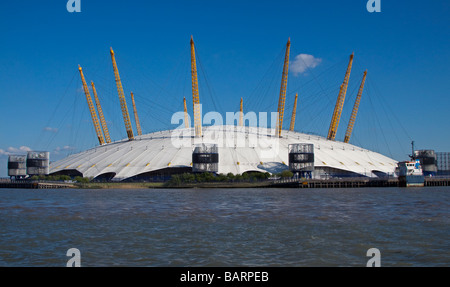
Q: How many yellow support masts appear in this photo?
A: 12